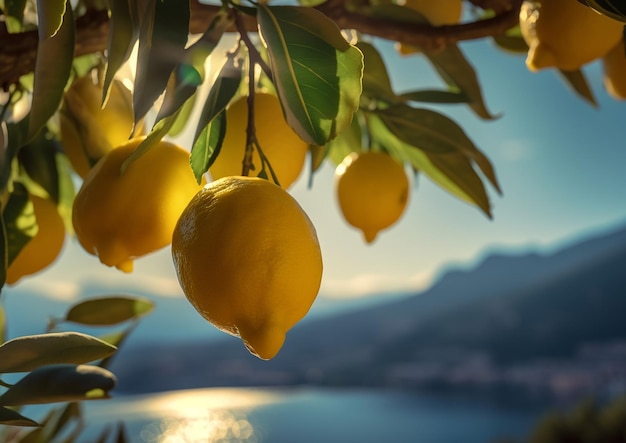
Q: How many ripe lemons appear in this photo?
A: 9